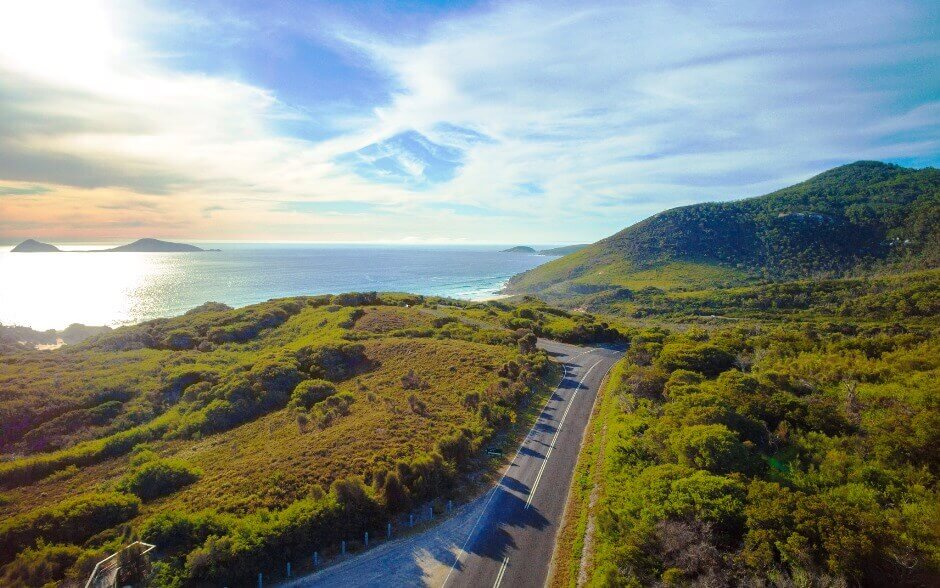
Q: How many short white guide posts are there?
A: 9